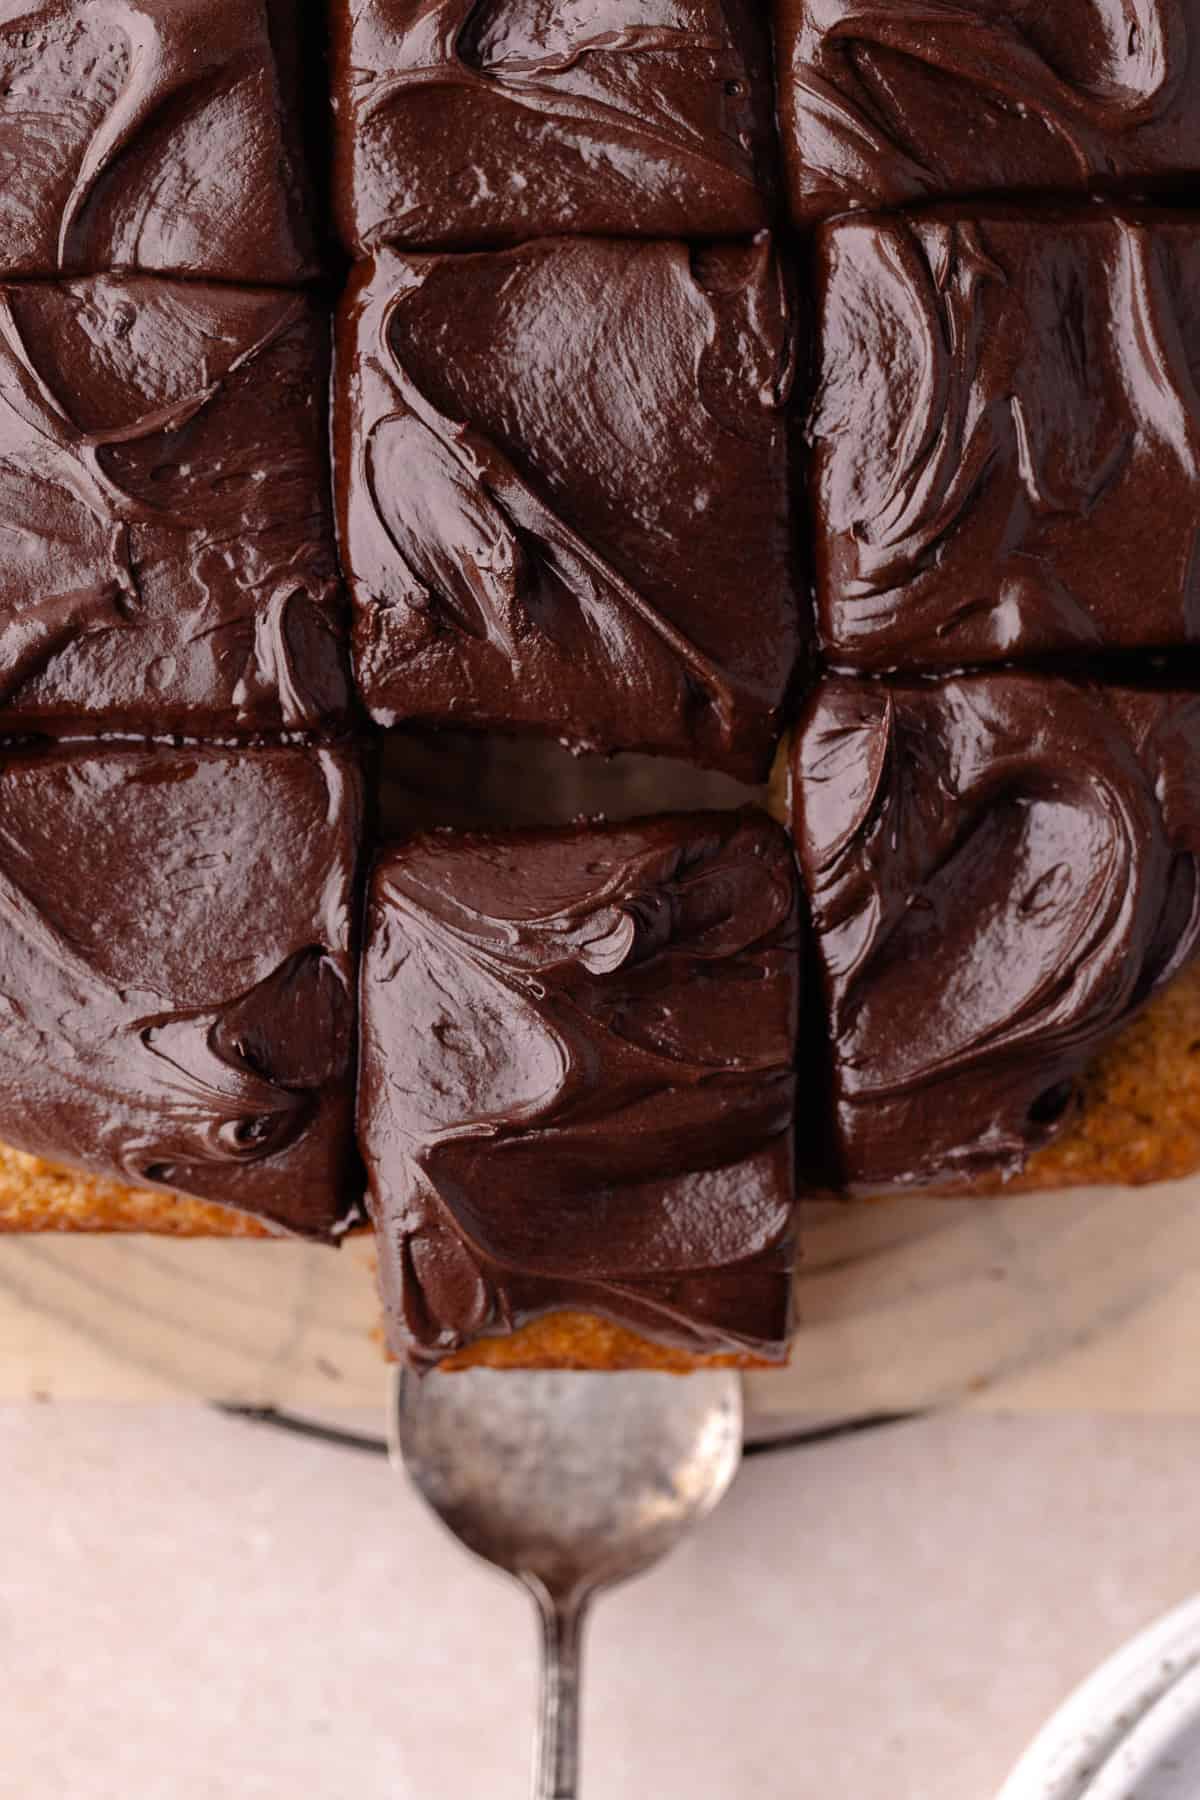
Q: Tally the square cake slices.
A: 9